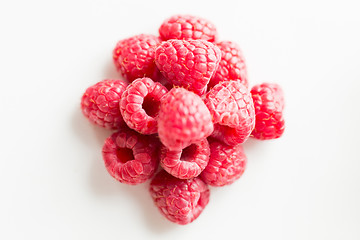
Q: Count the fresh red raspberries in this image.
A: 13